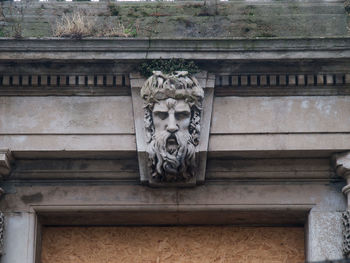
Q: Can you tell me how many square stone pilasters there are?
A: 2